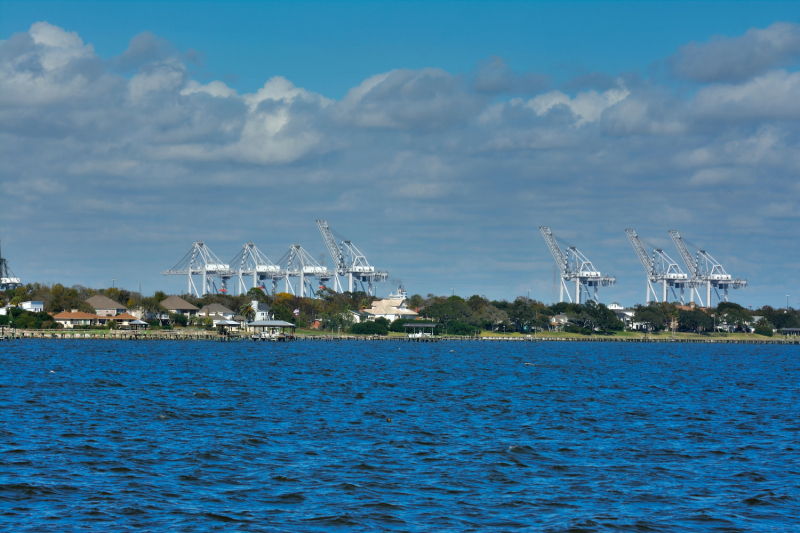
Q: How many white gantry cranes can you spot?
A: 7